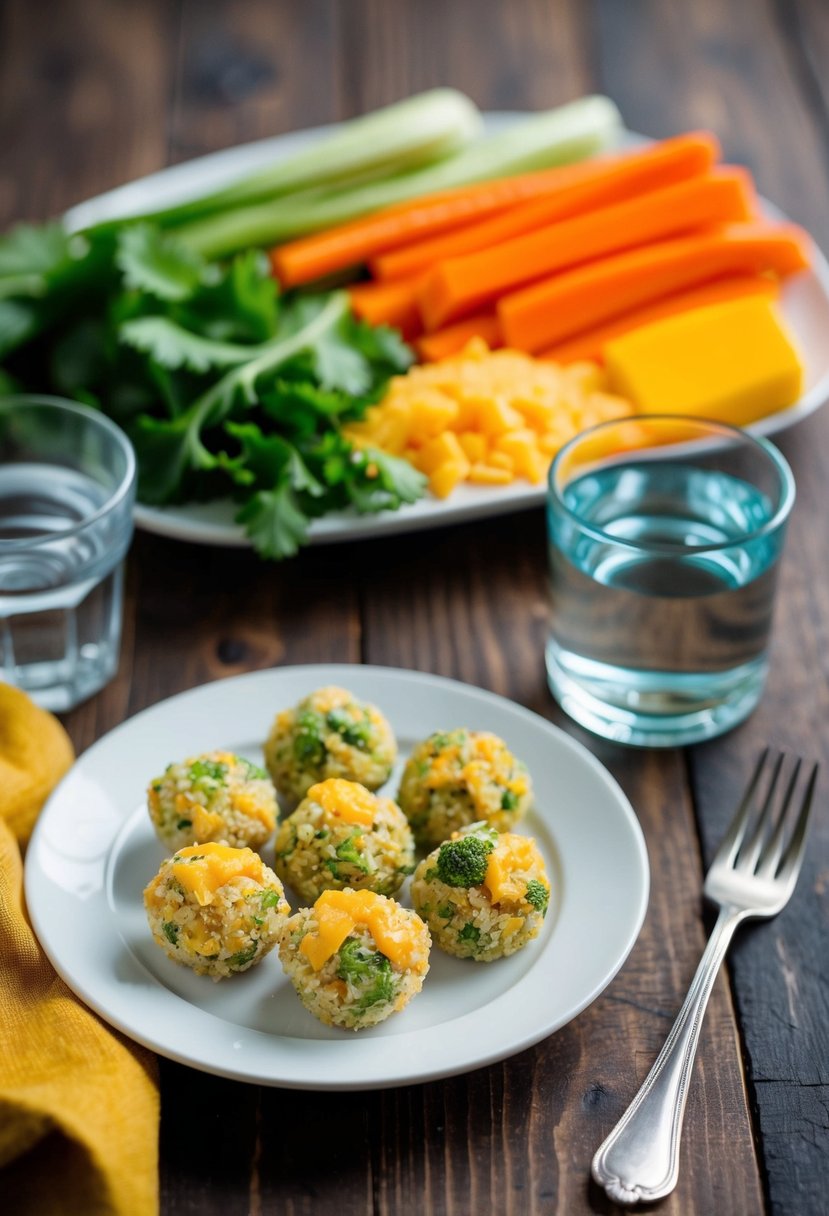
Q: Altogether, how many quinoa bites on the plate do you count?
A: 7